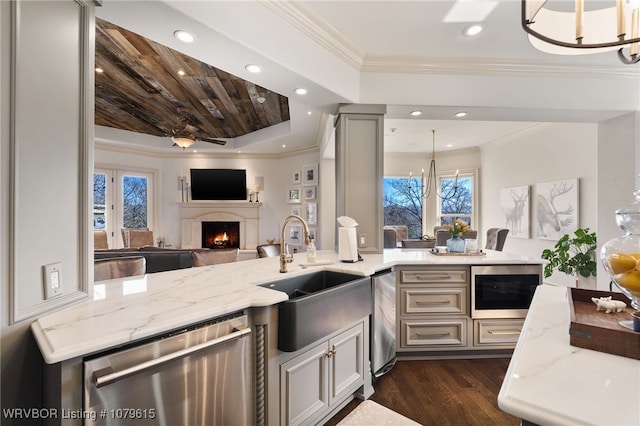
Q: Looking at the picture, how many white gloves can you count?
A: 0